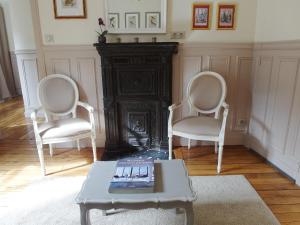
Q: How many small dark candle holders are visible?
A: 3